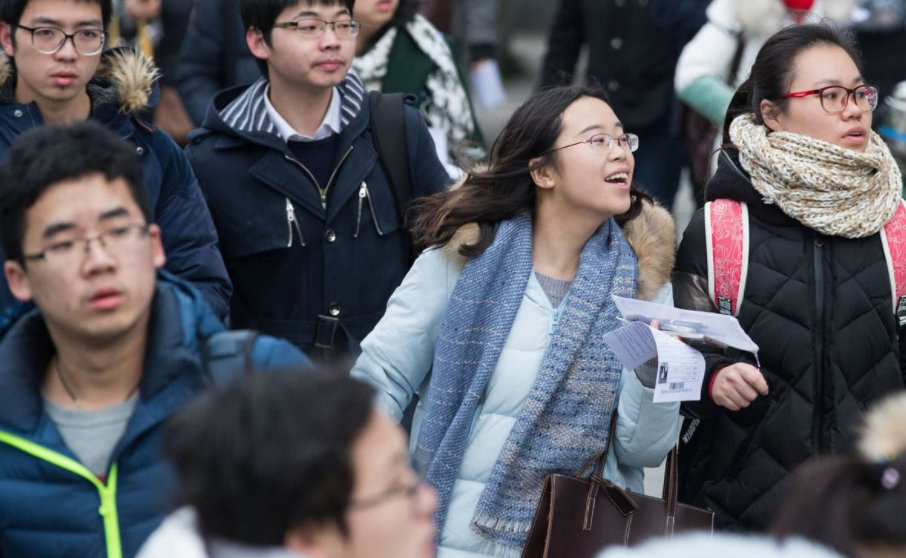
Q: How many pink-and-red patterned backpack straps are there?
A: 2